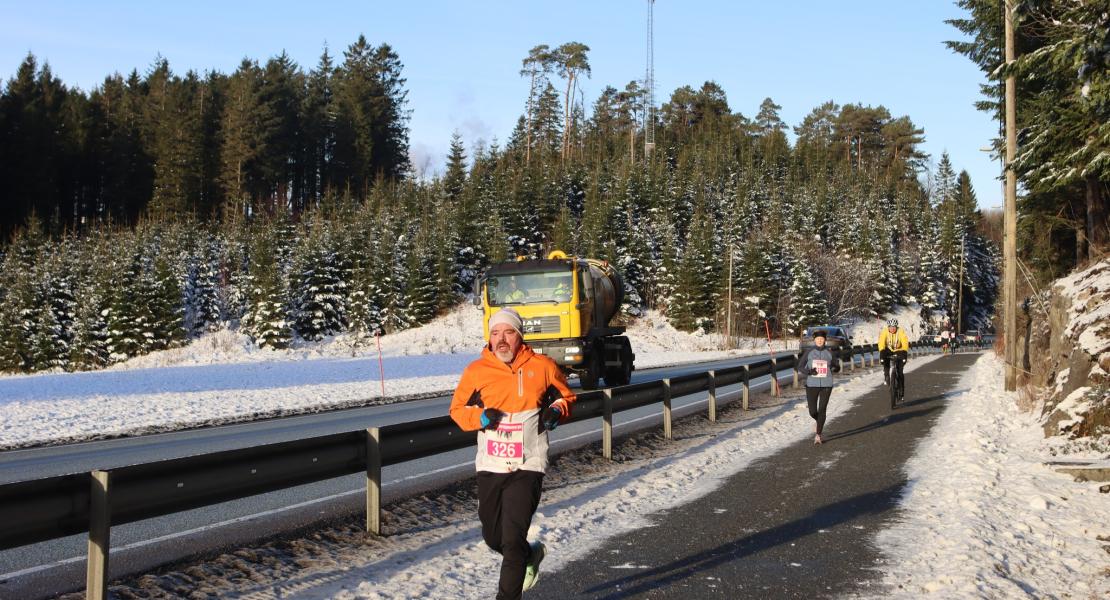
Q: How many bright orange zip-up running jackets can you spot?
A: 1